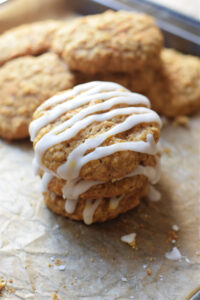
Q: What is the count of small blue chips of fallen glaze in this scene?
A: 0